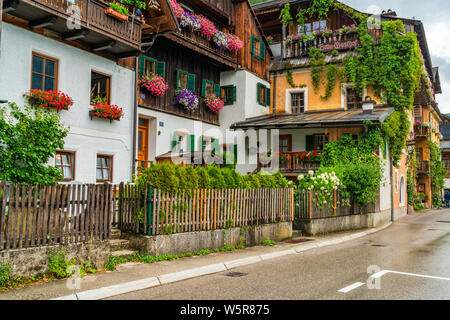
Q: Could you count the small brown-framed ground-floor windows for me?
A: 2